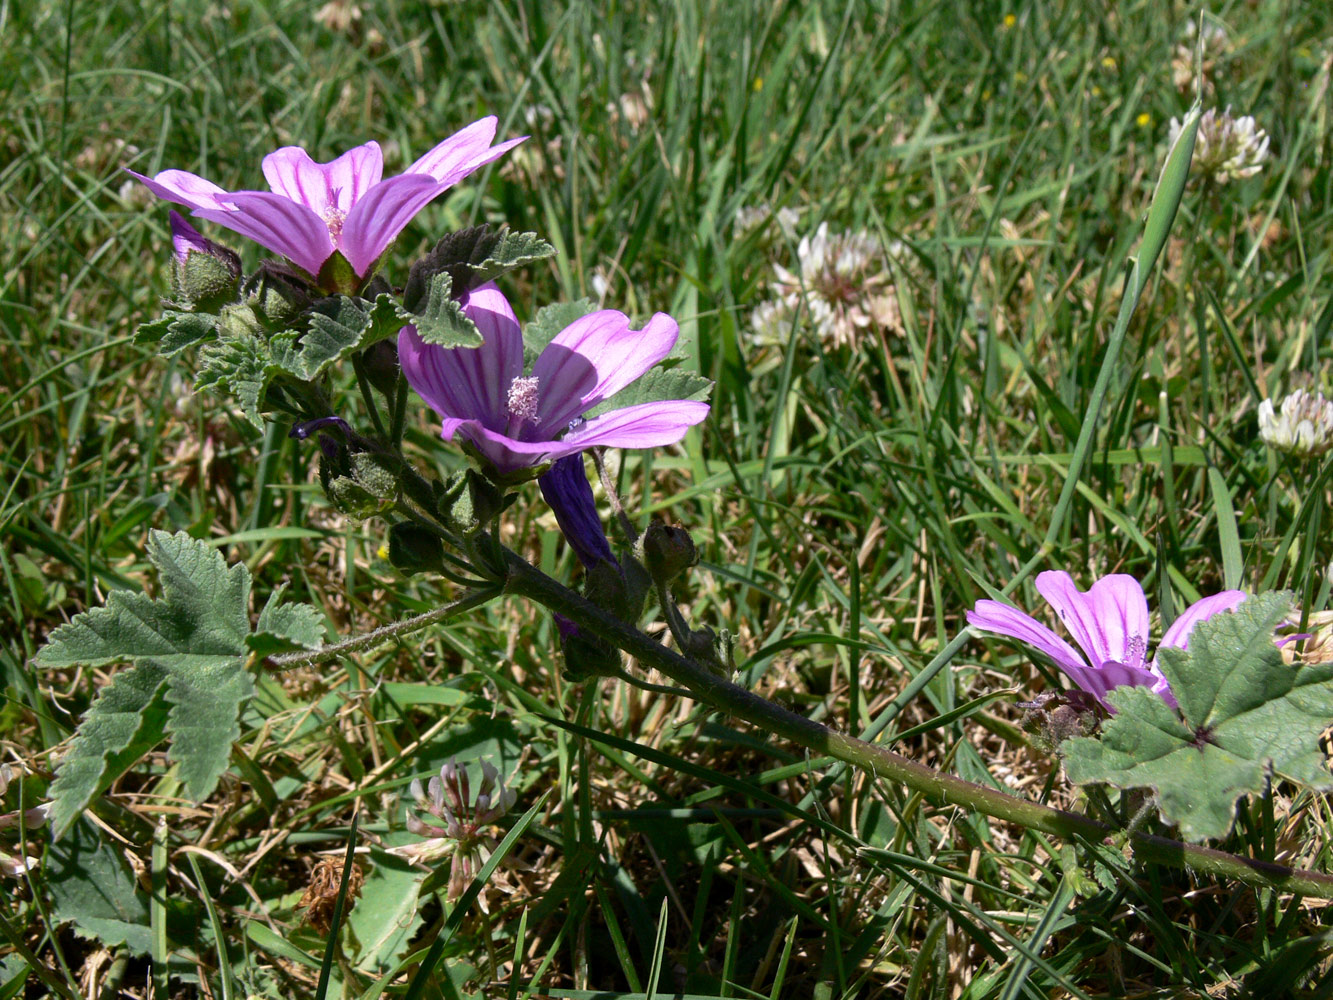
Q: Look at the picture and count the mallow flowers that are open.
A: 3